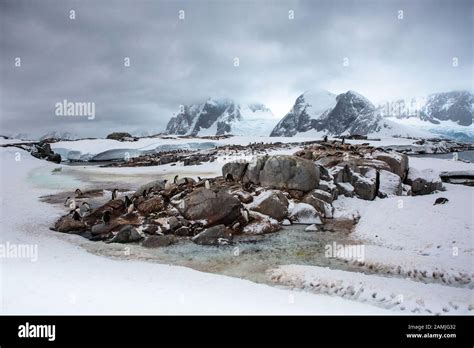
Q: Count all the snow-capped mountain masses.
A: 3